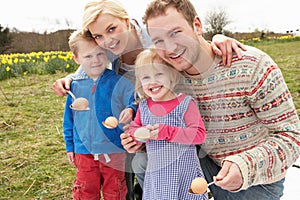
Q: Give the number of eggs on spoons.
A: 4